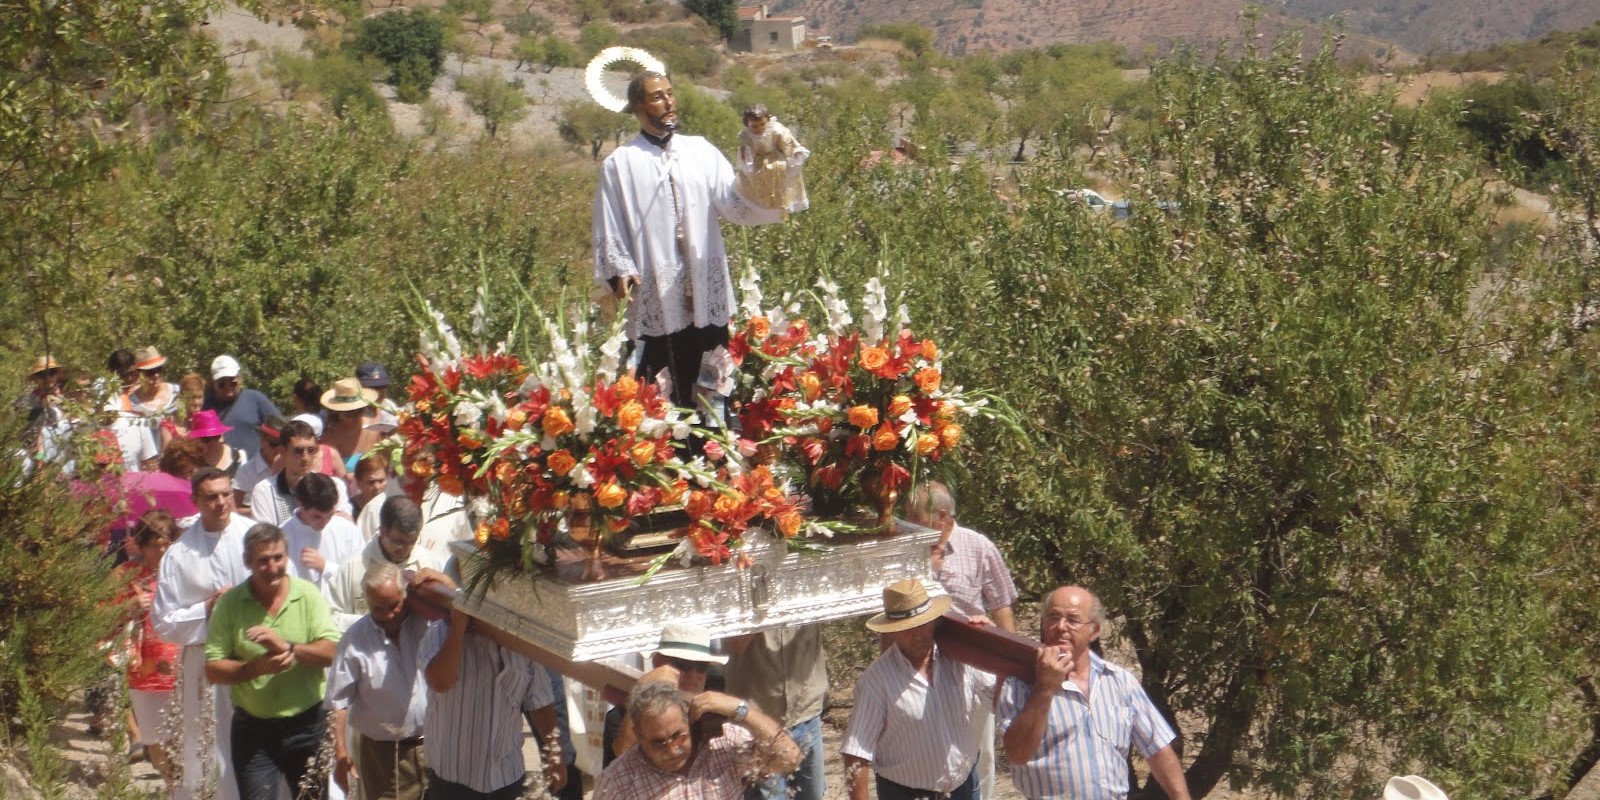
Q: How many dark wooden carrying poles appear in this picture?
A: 2